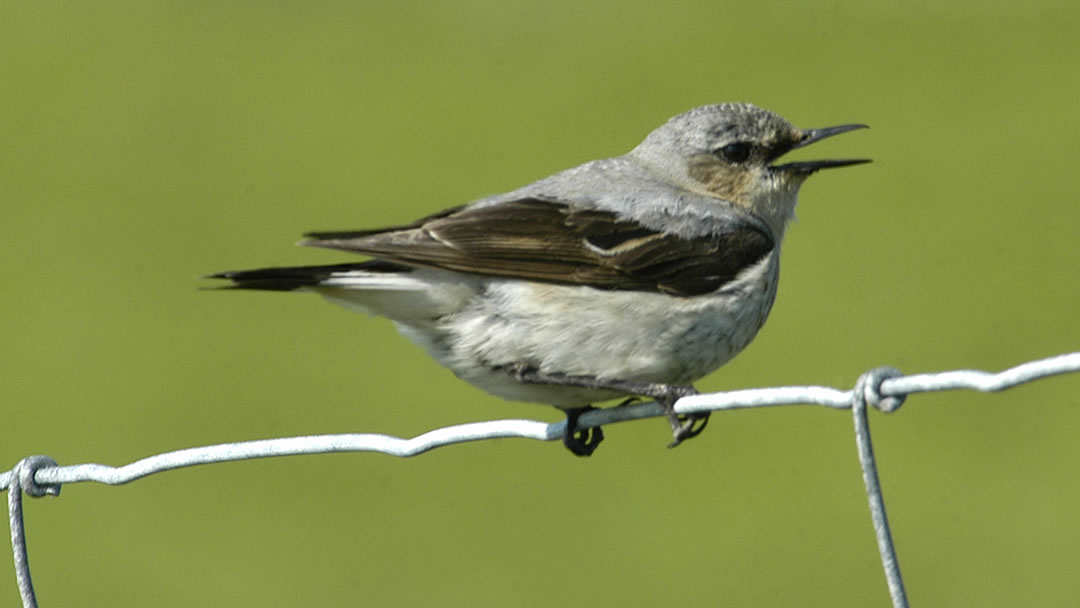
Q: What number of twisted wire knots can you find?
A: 2